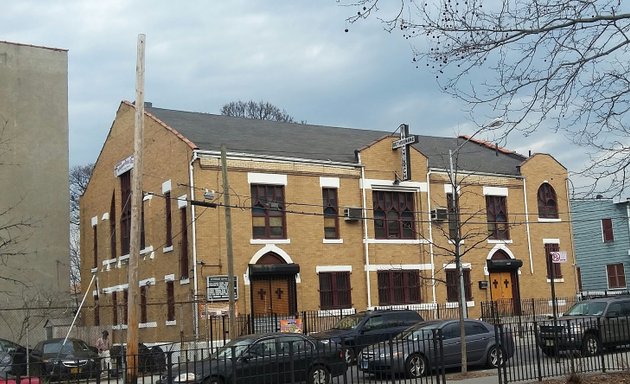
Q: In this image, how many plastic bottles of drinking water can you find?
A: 0